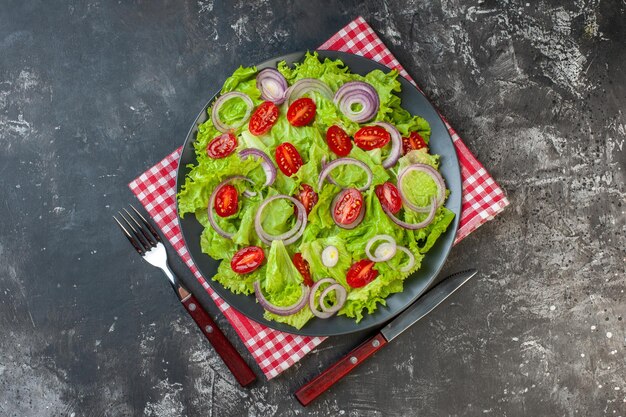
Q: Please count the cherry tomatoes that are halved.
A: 14